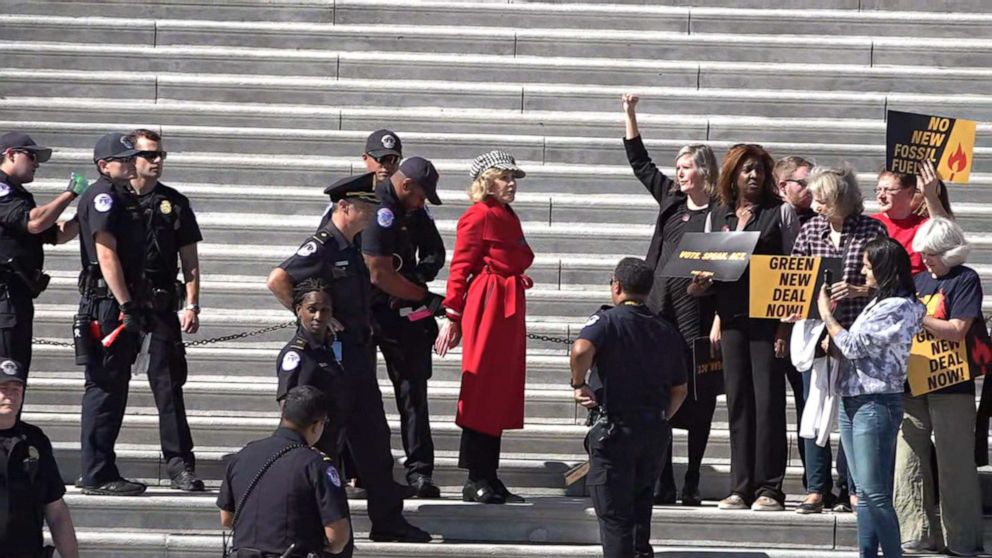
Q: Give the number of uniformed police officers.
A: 10